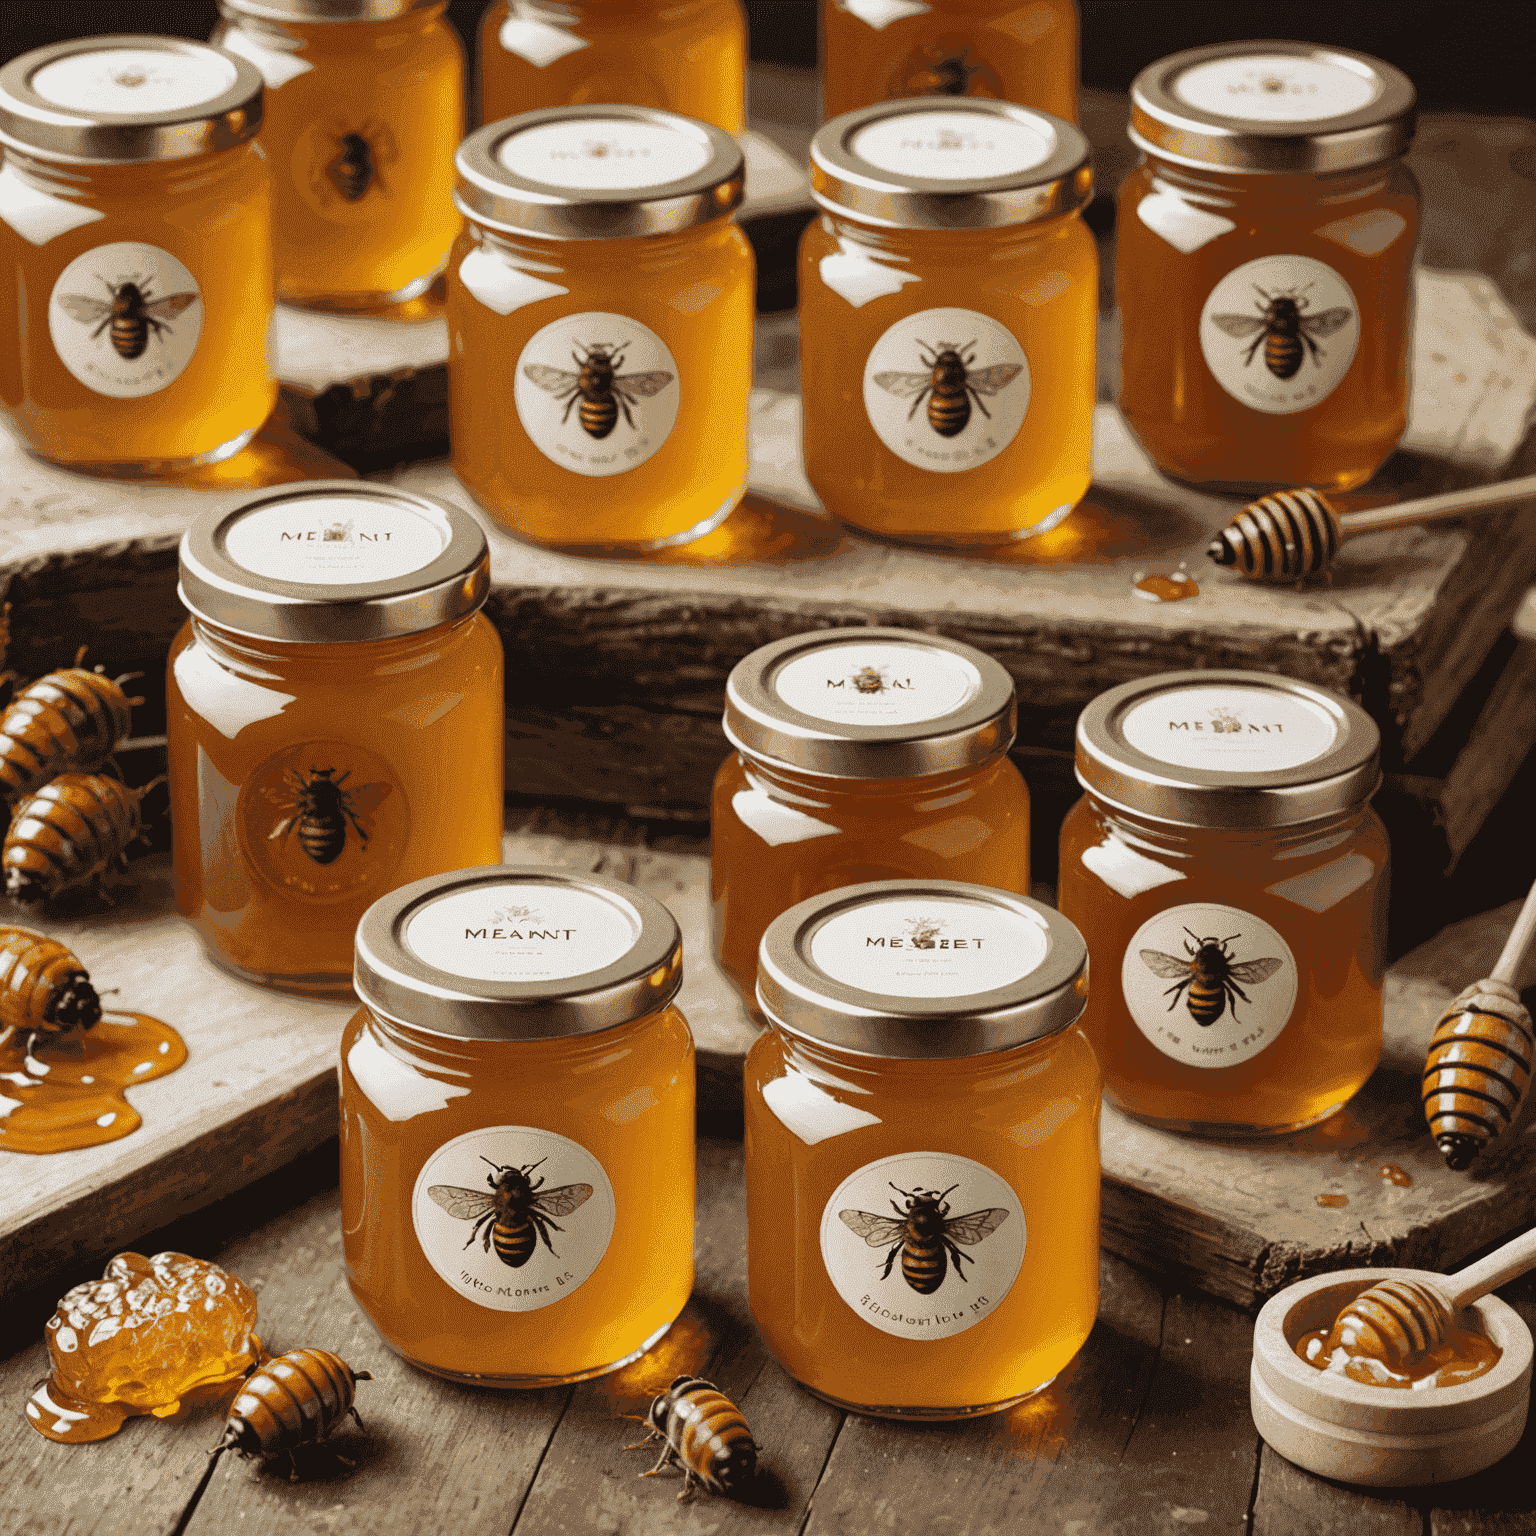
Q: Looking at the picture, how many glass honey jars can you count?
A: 12